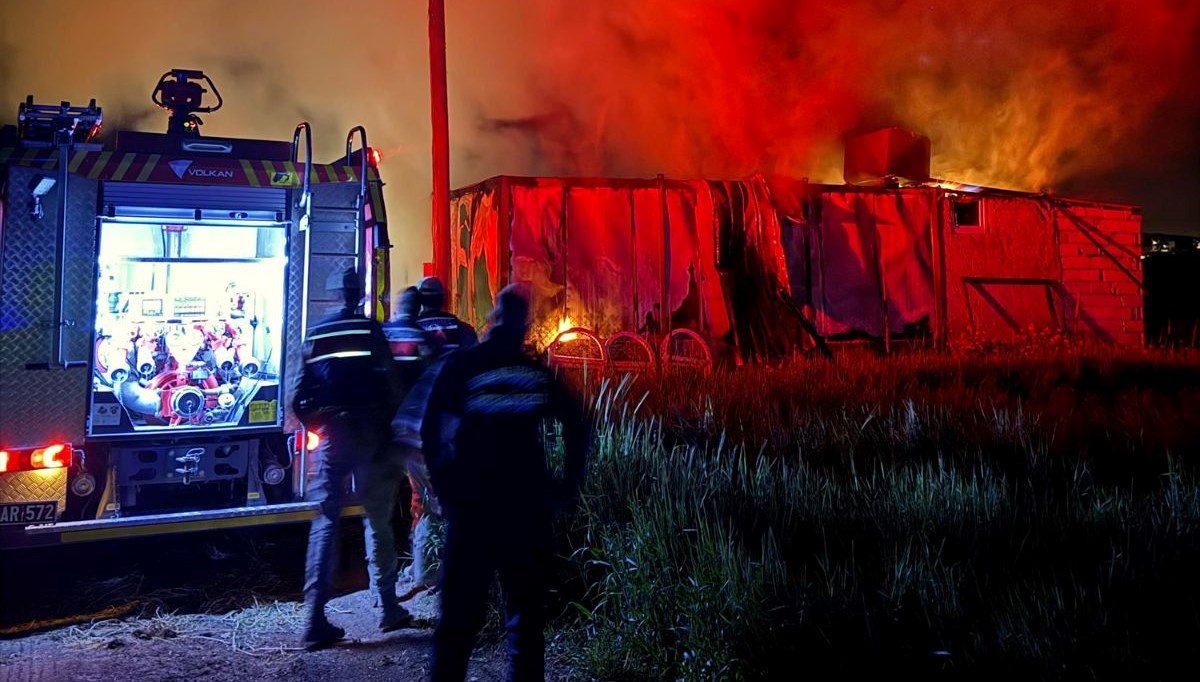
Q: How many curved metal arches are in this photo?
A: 3